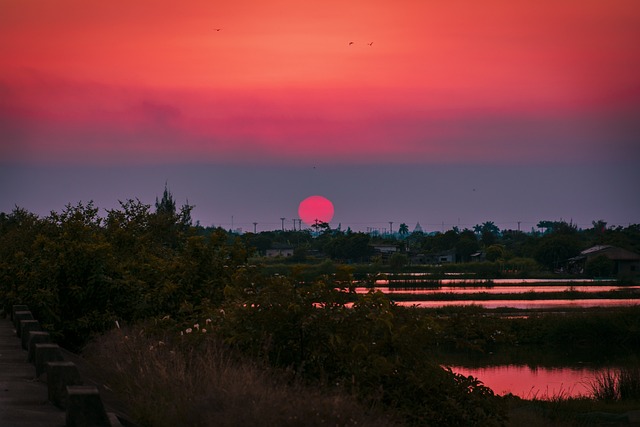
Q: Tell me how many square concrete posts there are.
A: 7